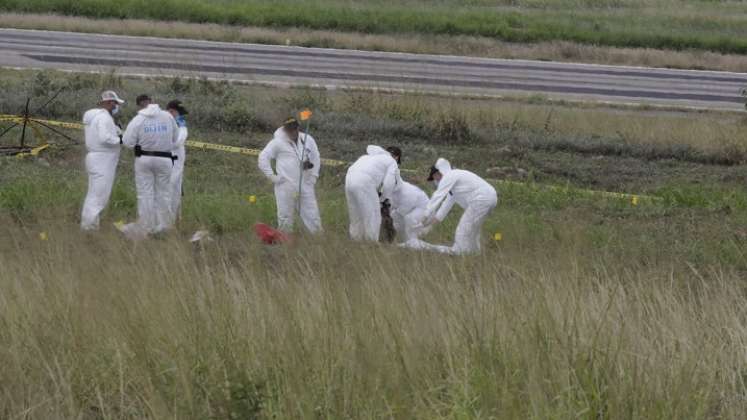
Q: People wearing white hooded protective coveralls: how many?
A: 7